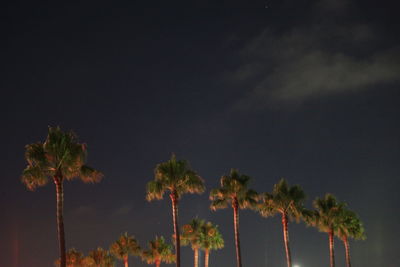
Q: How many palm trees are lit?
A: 12